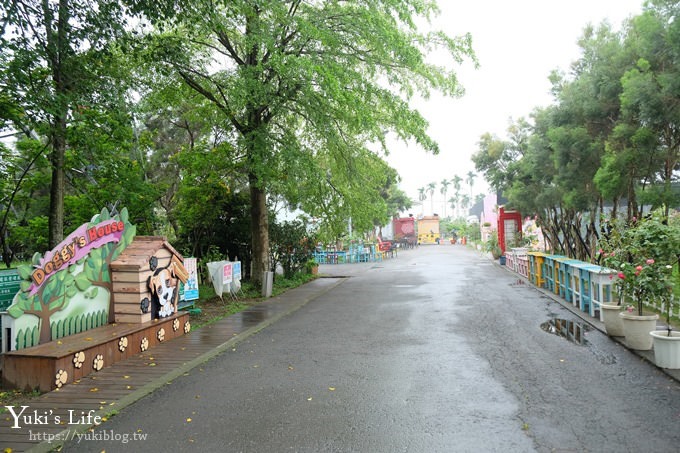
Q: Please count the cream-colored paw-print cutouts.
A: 8